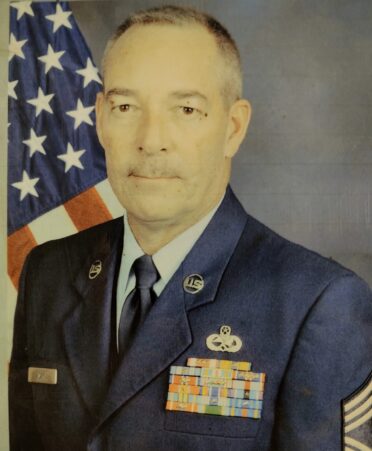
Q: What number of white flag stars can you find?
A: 11